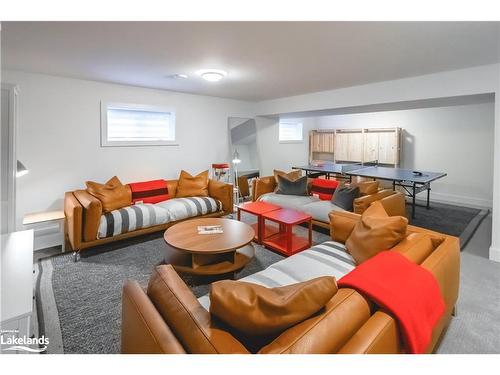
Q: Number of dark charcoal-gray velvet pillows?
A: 2